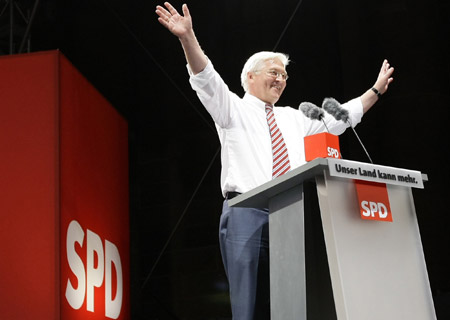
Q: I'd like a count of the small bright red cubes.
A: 1